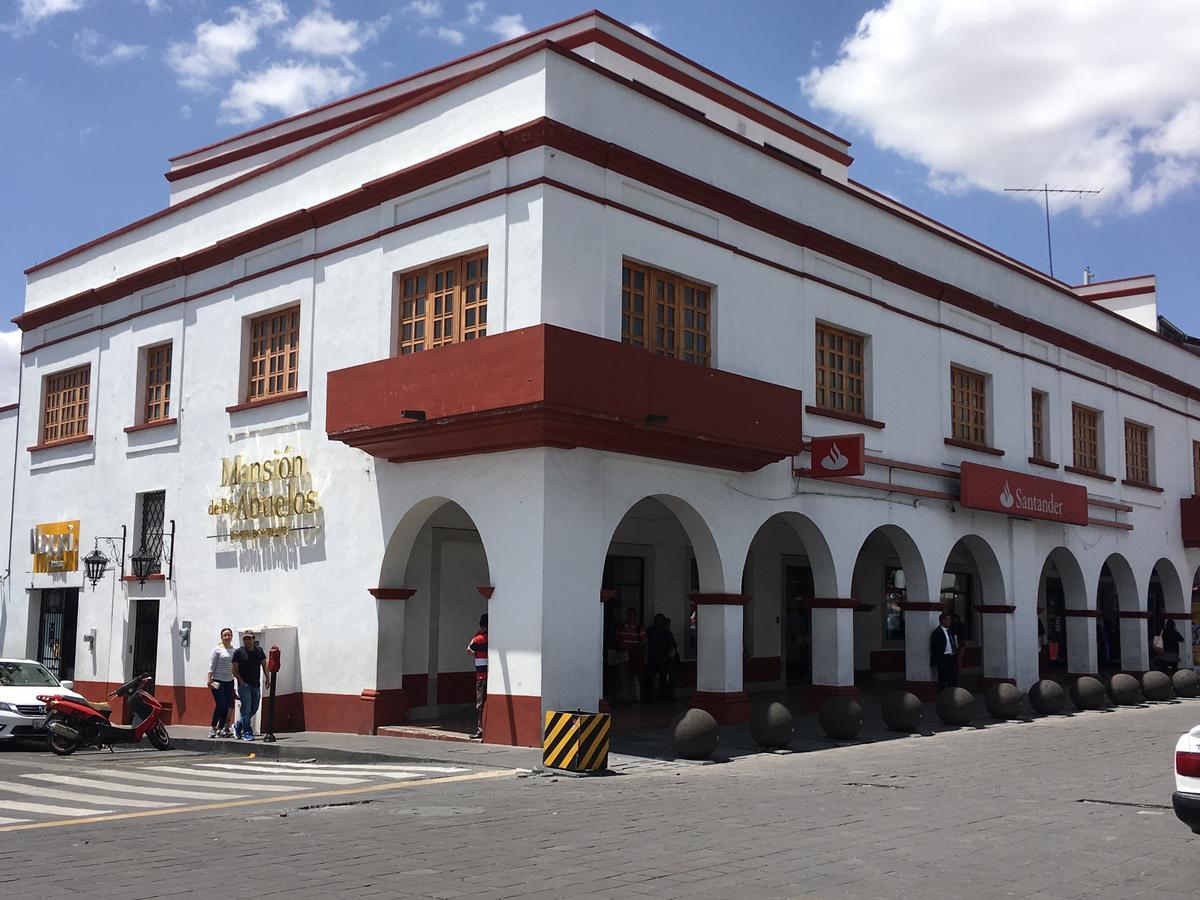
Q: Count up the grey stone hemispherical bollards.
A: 11